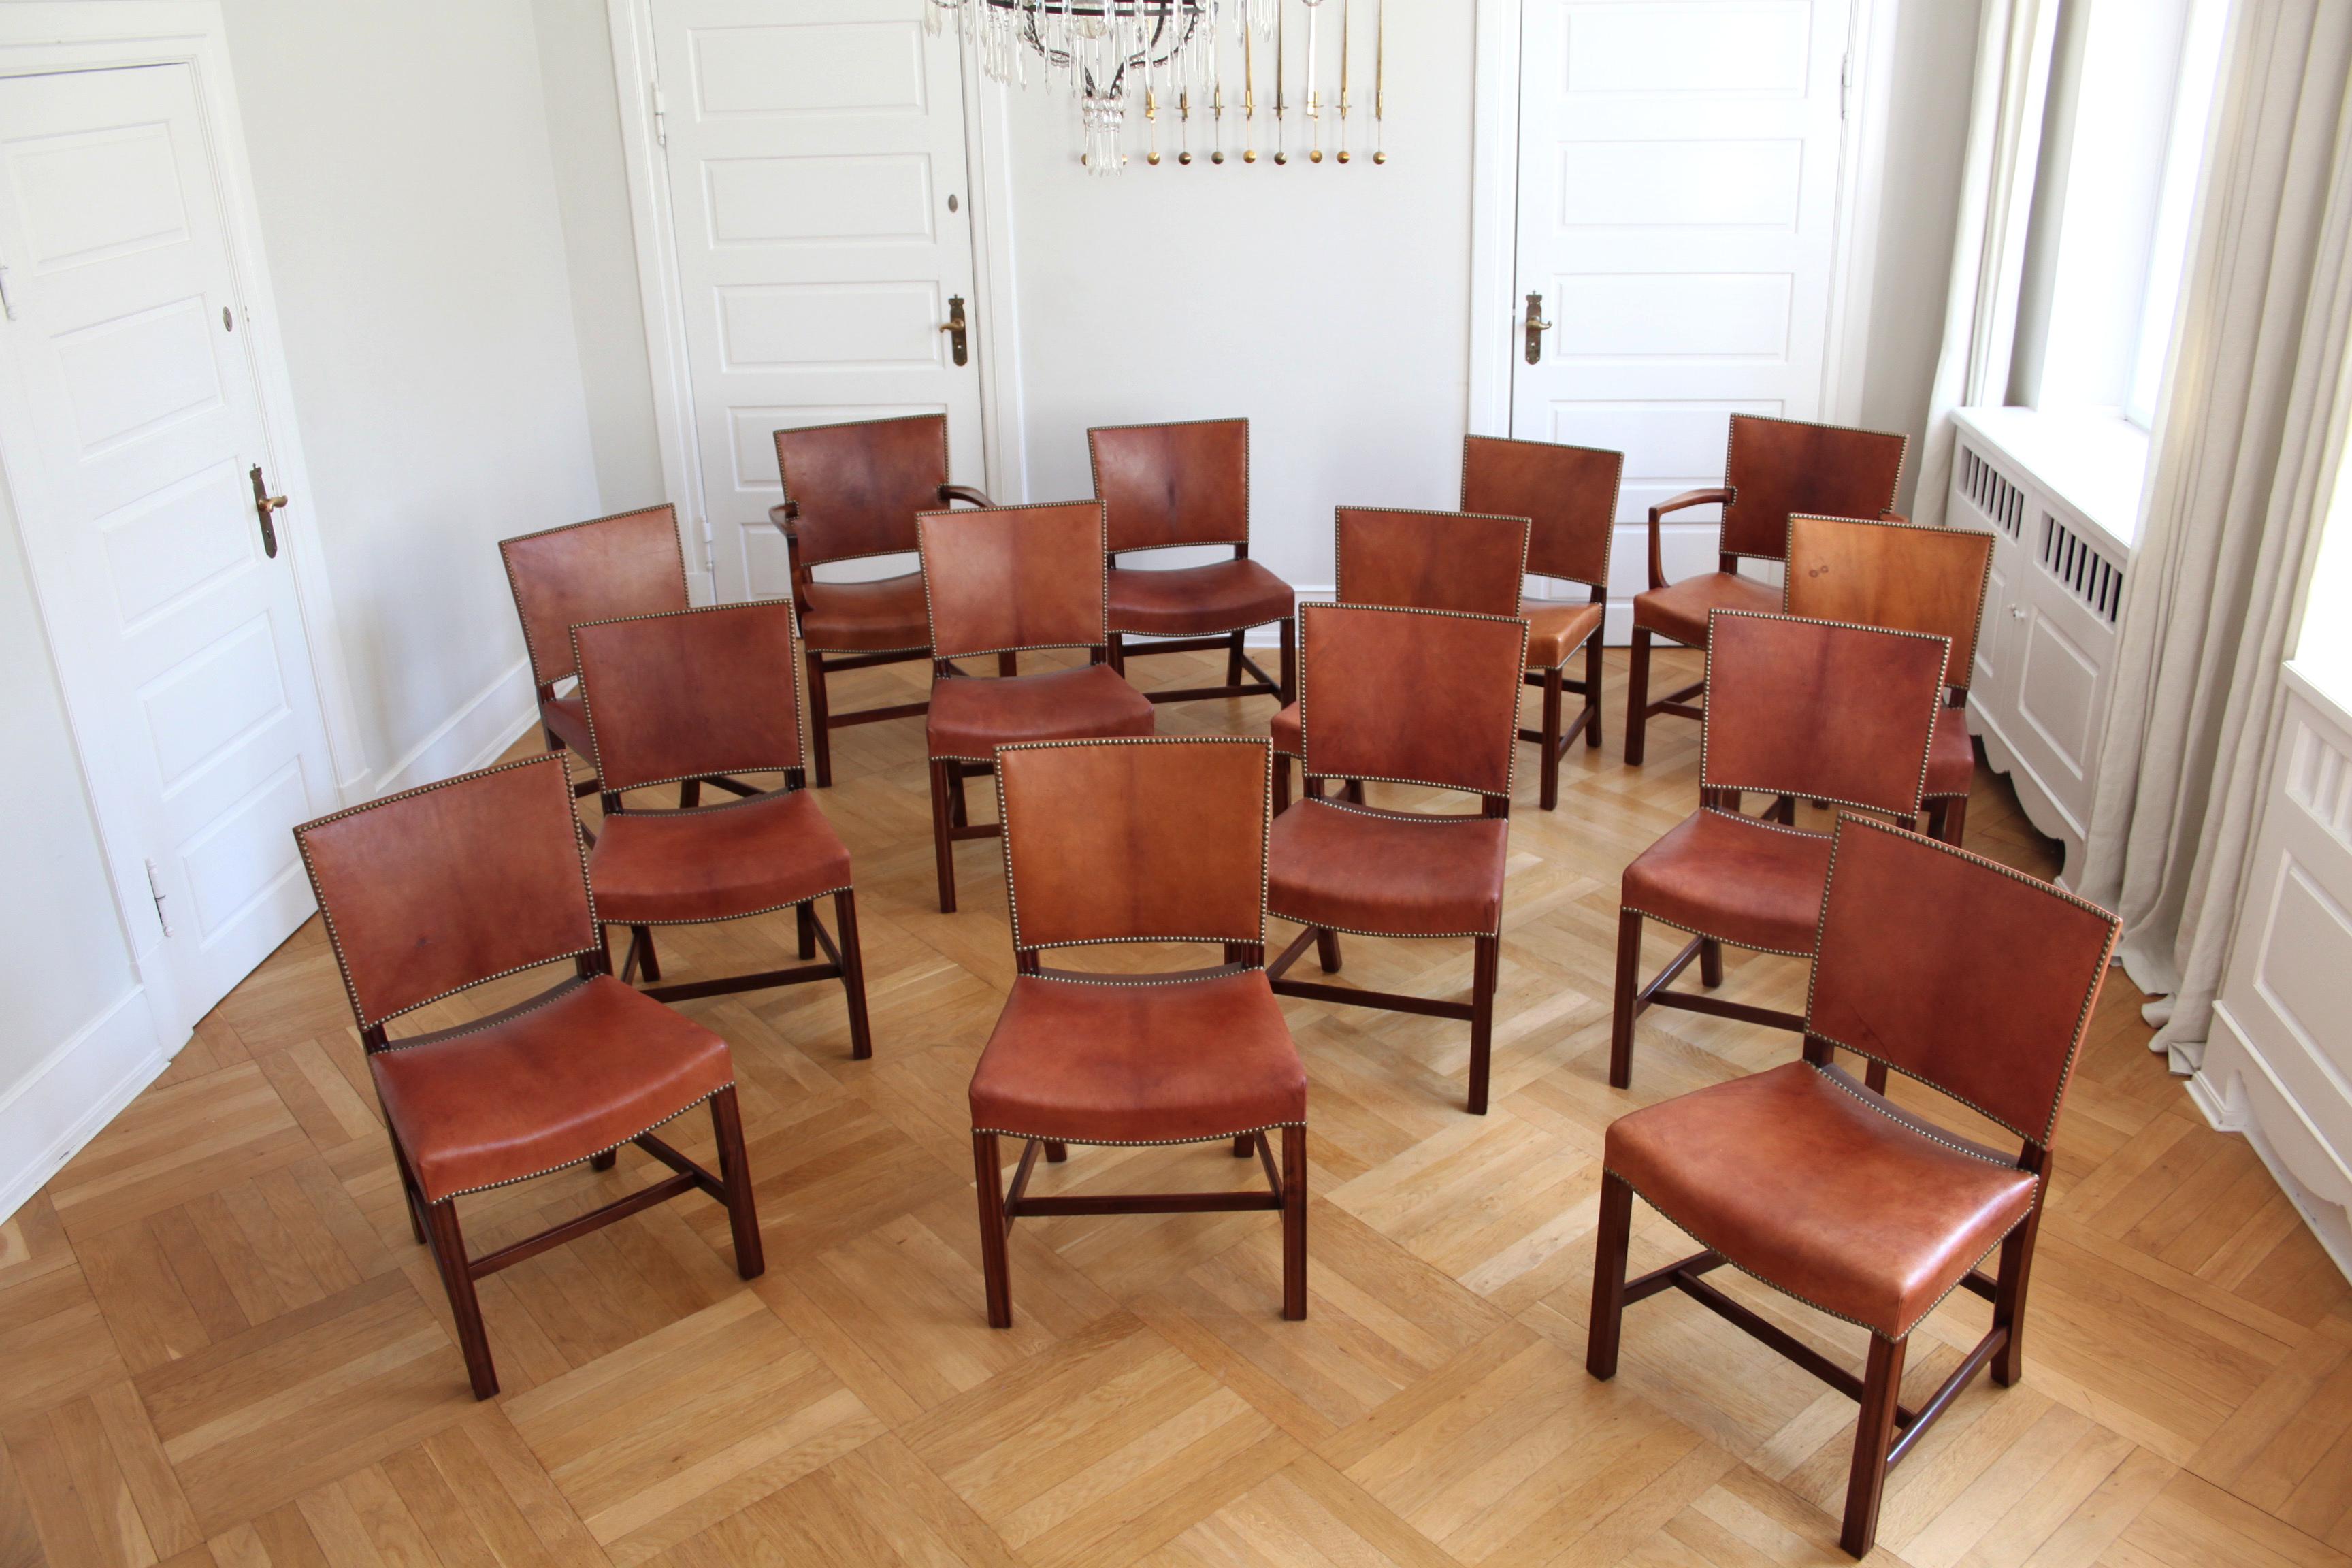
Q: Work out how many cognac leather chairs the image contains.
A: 14